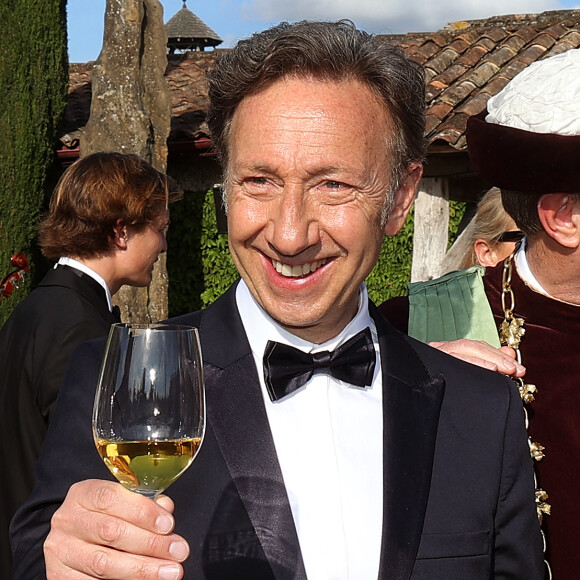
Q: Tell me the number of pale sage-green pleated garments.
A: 1